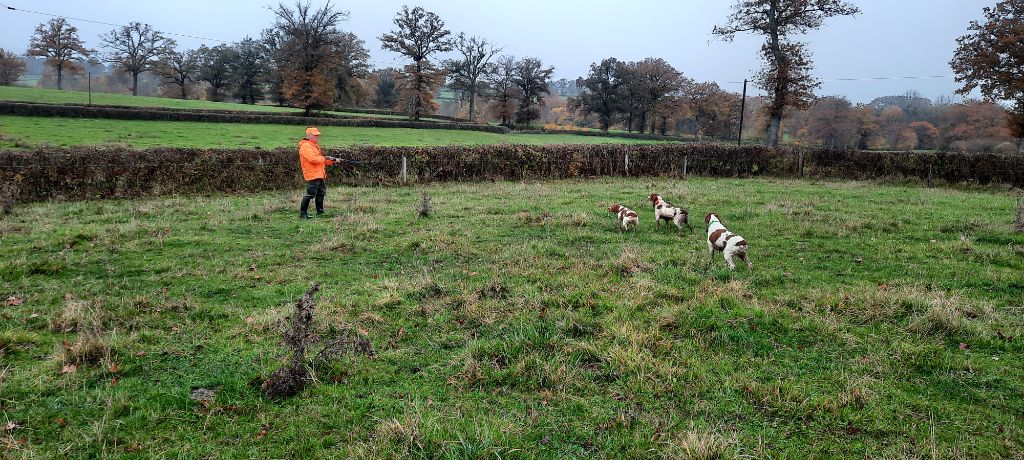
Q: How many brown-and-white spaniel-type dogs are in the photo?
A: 3